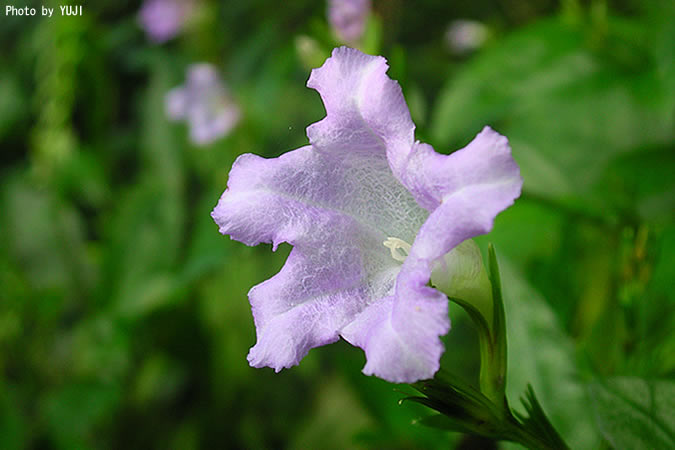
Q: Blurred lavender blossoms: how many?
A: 4